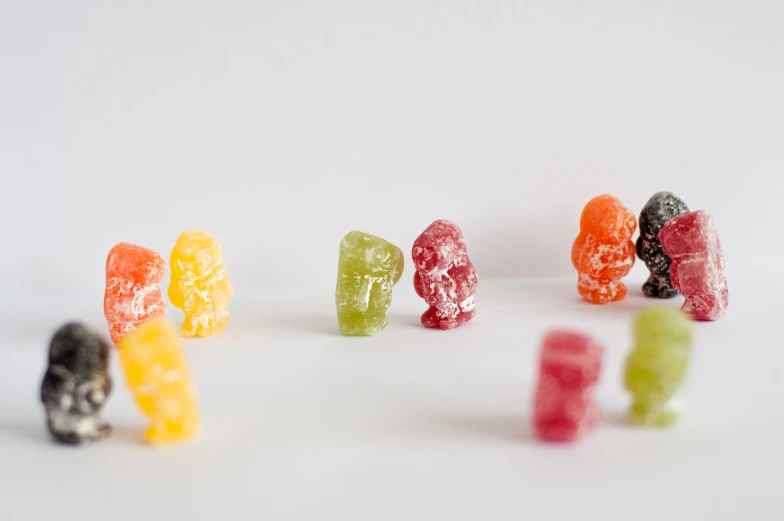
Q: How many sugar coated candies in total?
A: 11